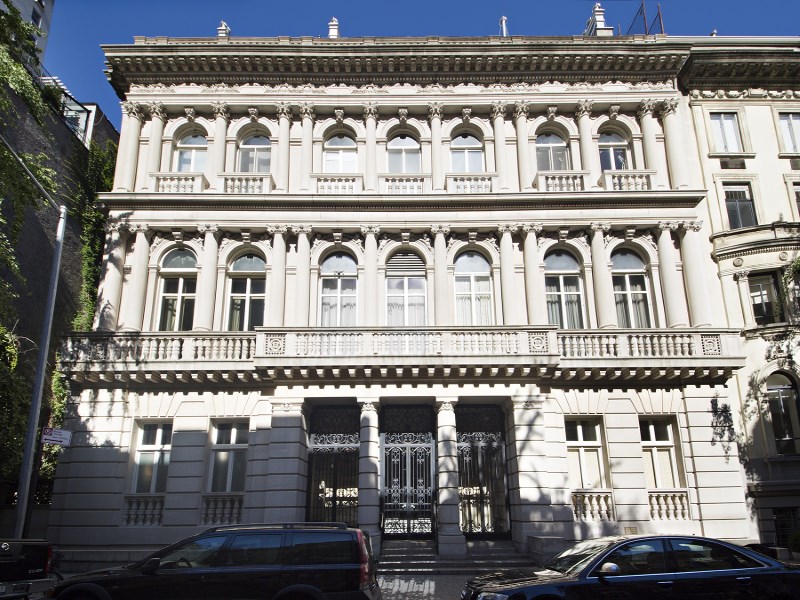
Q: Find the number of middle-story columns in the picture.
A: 12